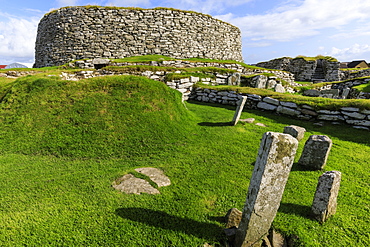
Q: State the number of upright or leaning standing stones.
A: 5